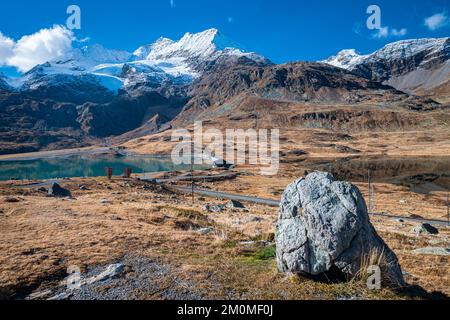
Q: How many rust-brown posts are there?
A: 2